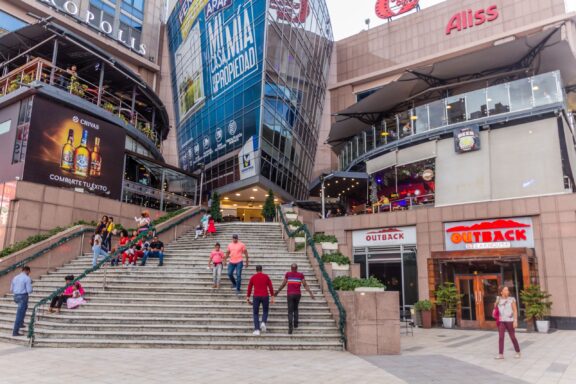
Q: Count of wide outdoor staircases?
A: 1